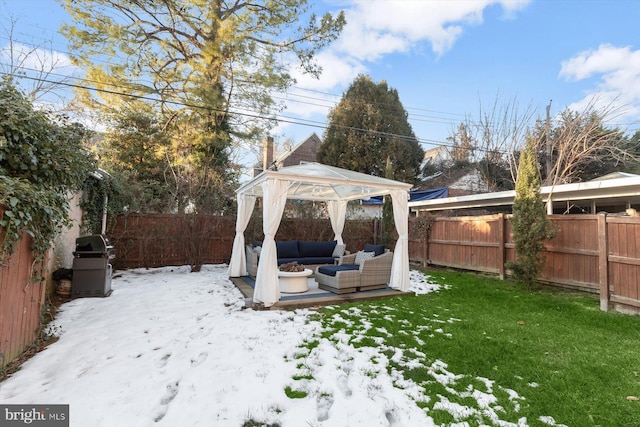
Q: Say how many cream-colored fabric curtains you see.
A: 4